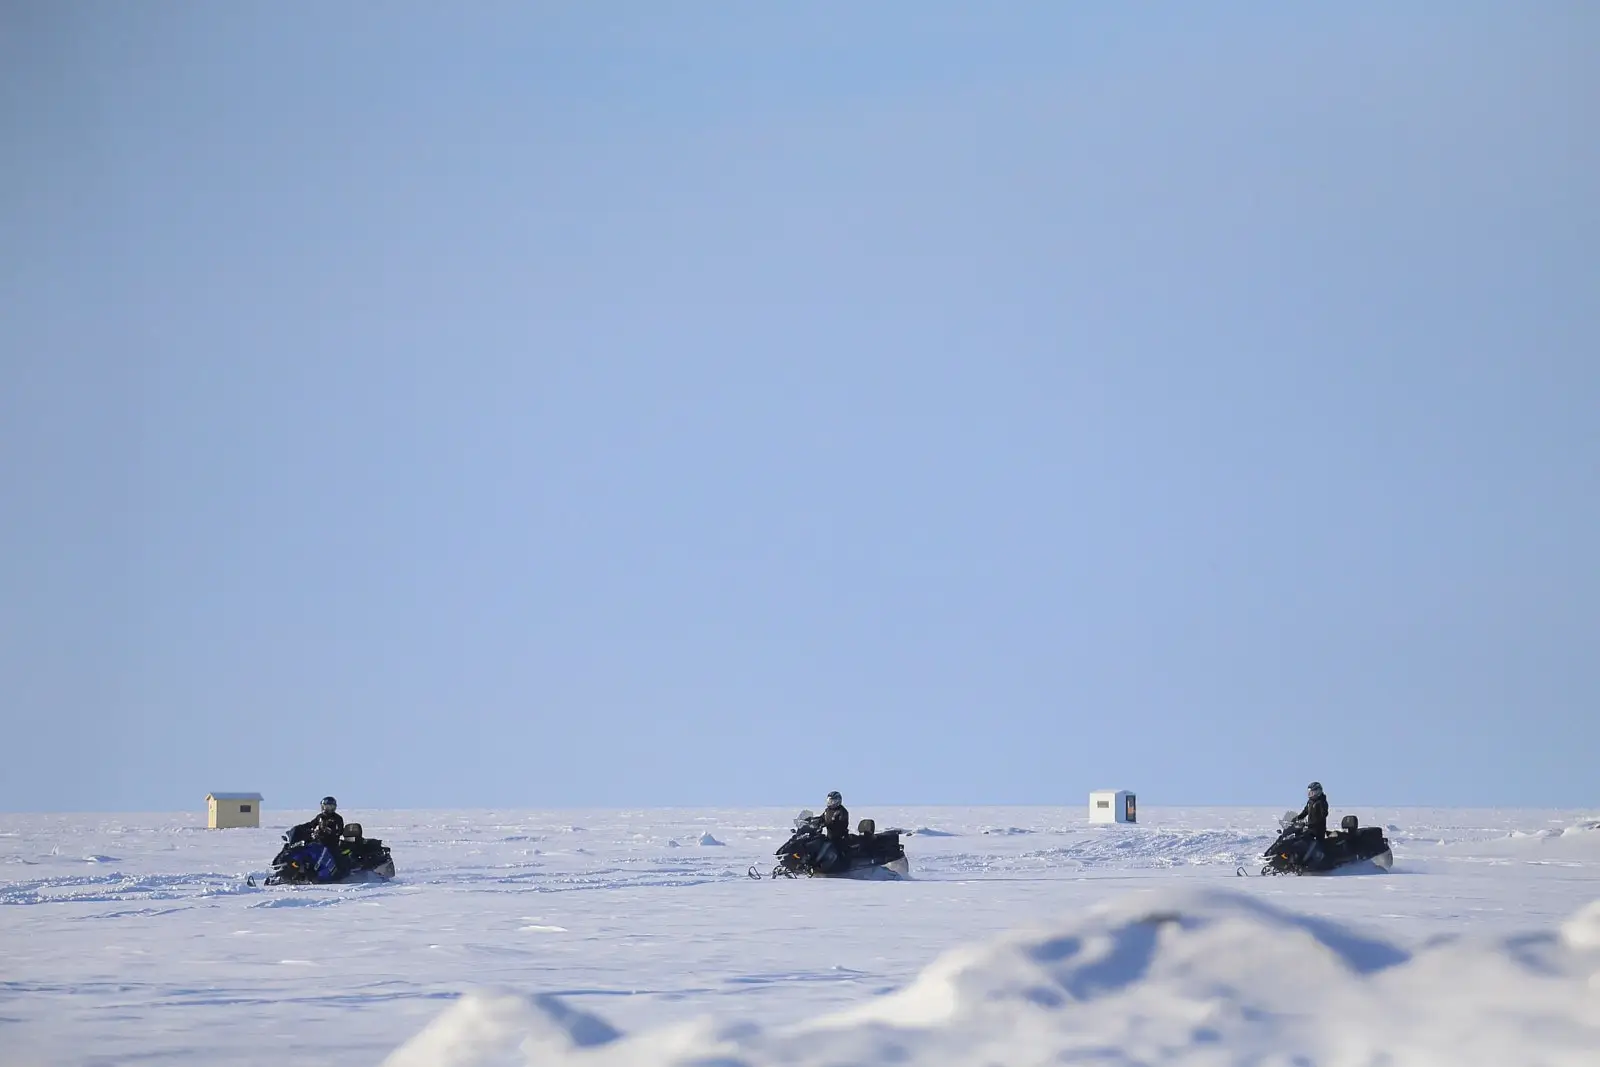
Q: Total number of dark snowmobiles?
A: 3